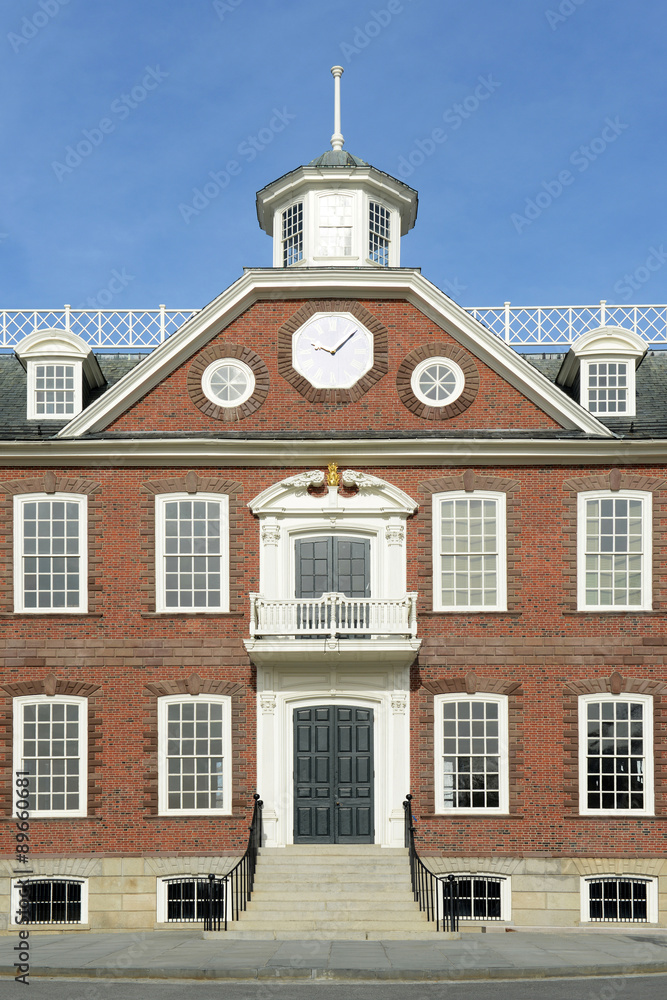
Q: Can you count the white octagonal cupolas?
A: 1